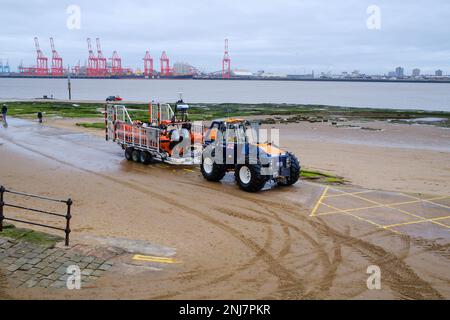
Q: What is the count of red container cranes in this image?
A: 8